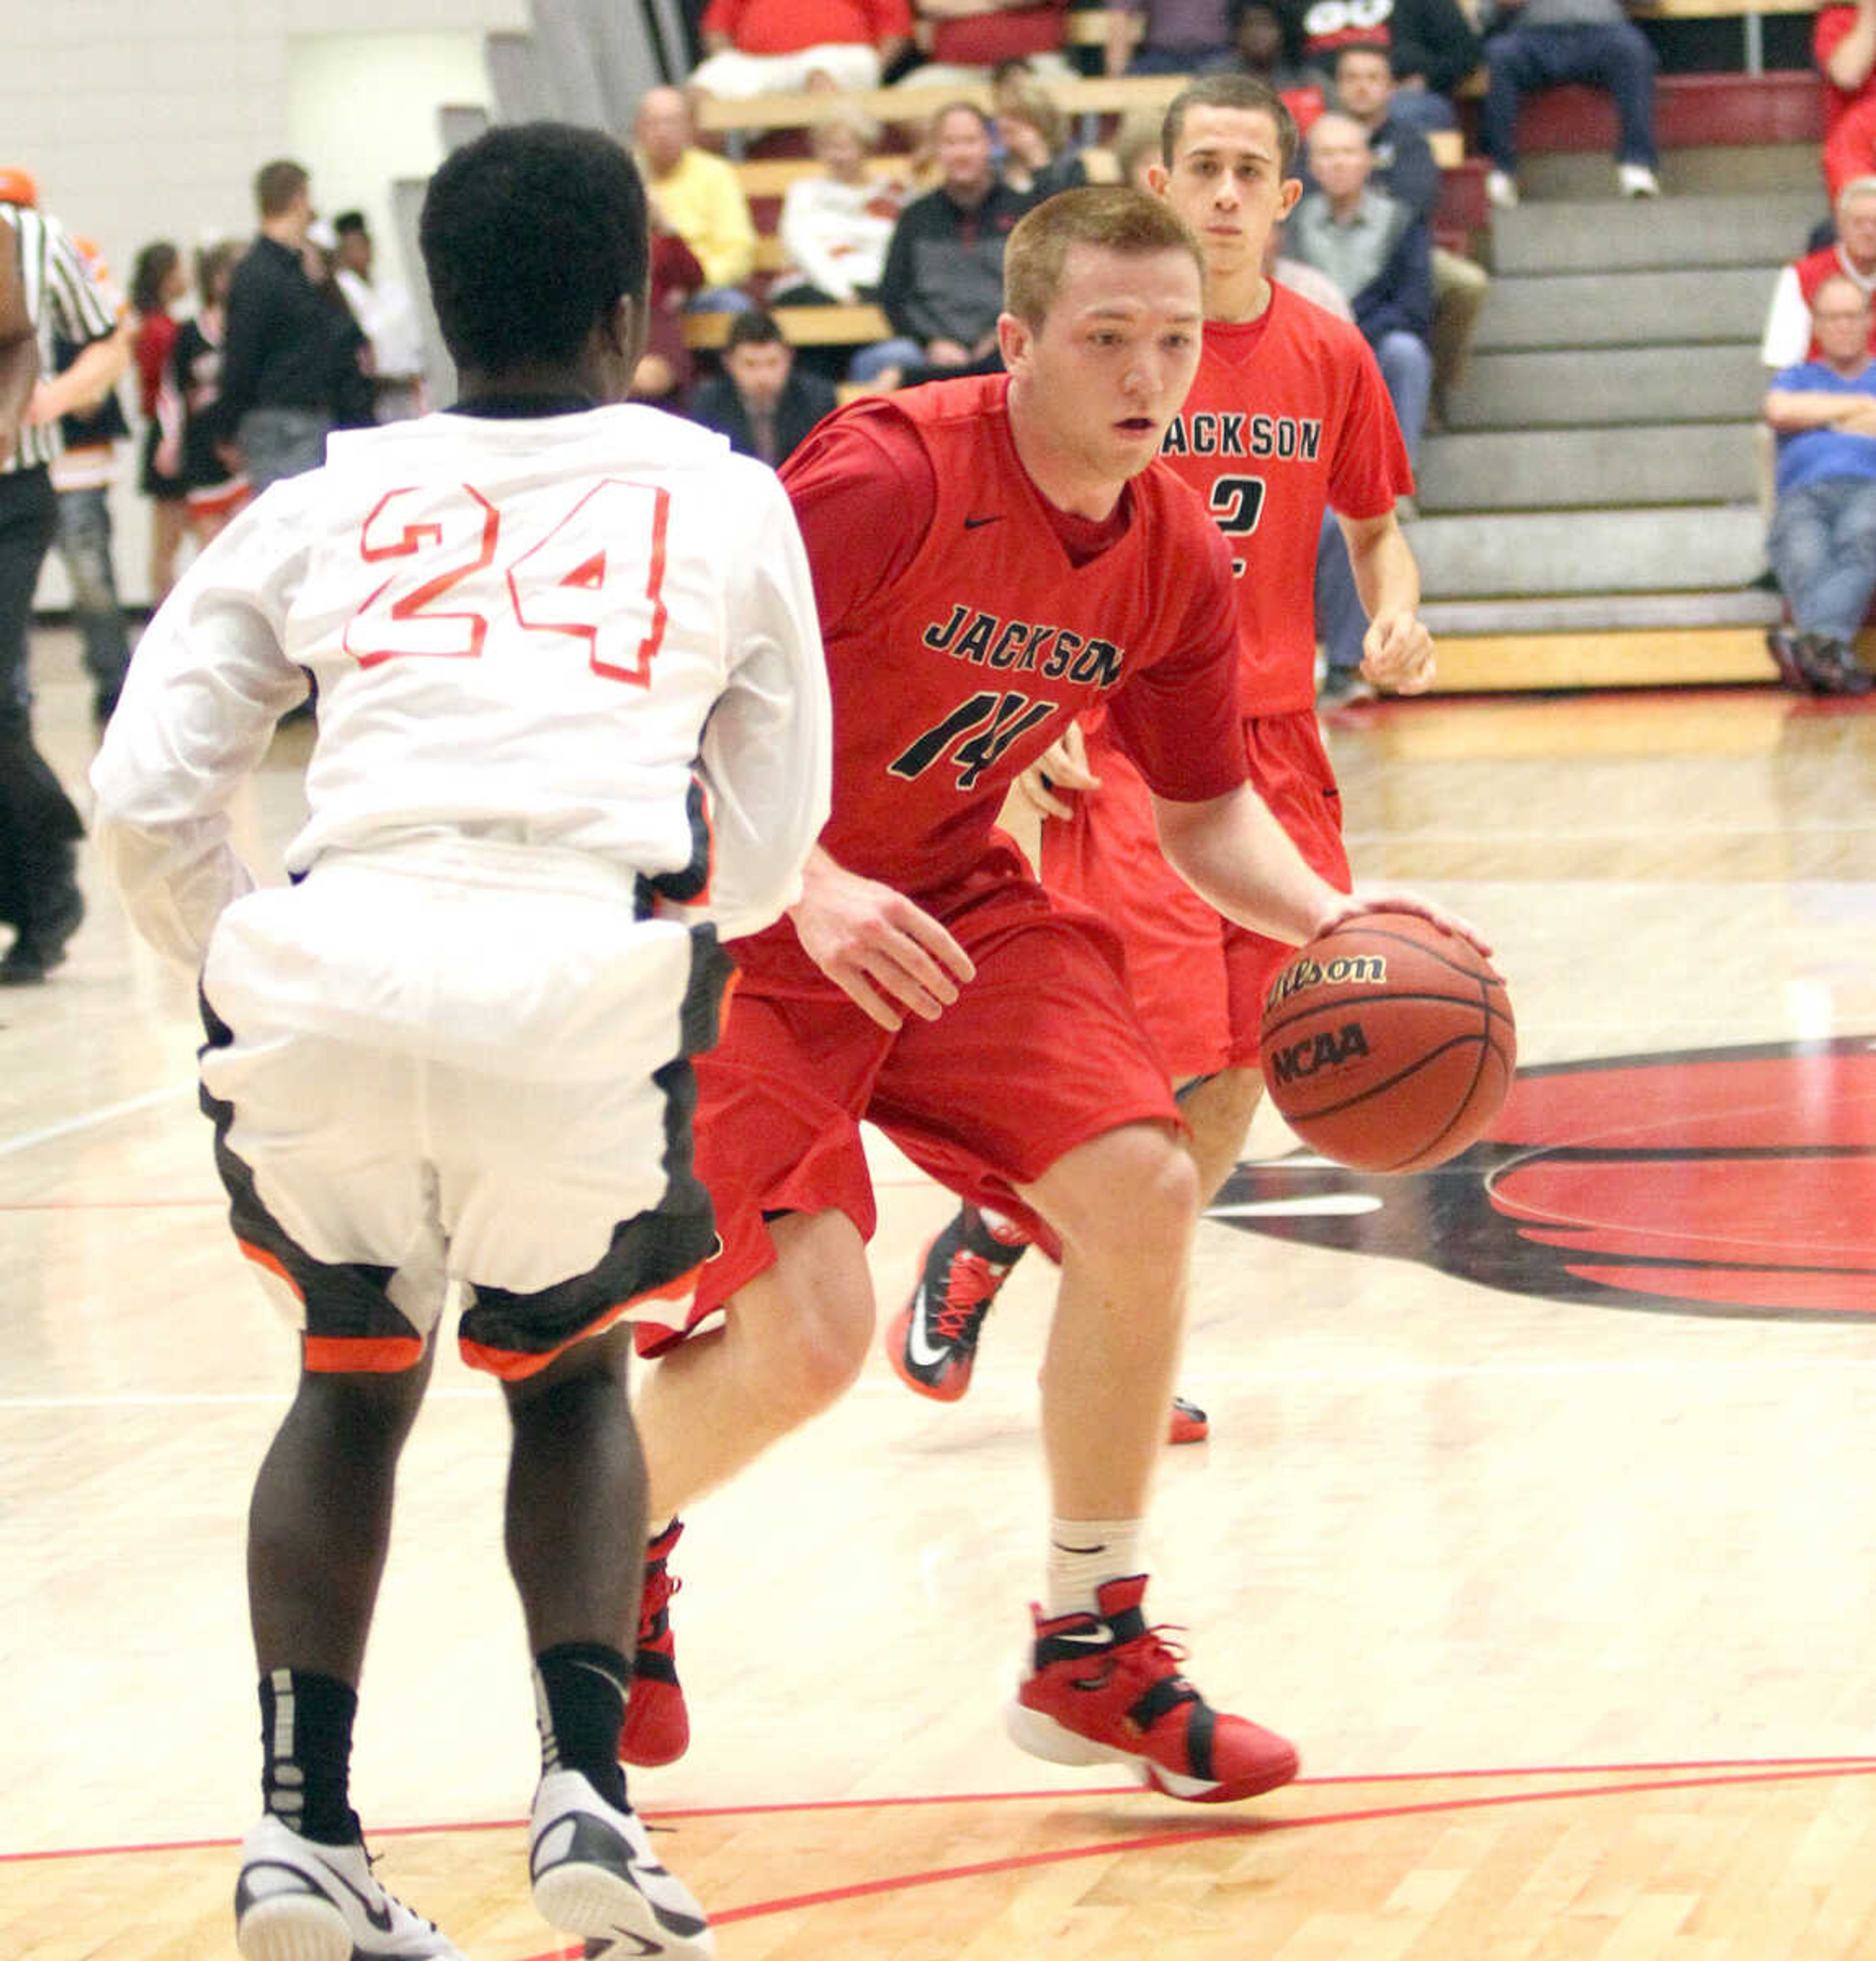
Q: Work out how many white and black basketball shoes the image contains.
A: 2